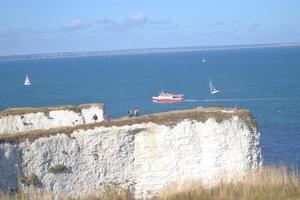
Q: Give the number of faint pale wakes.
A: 1